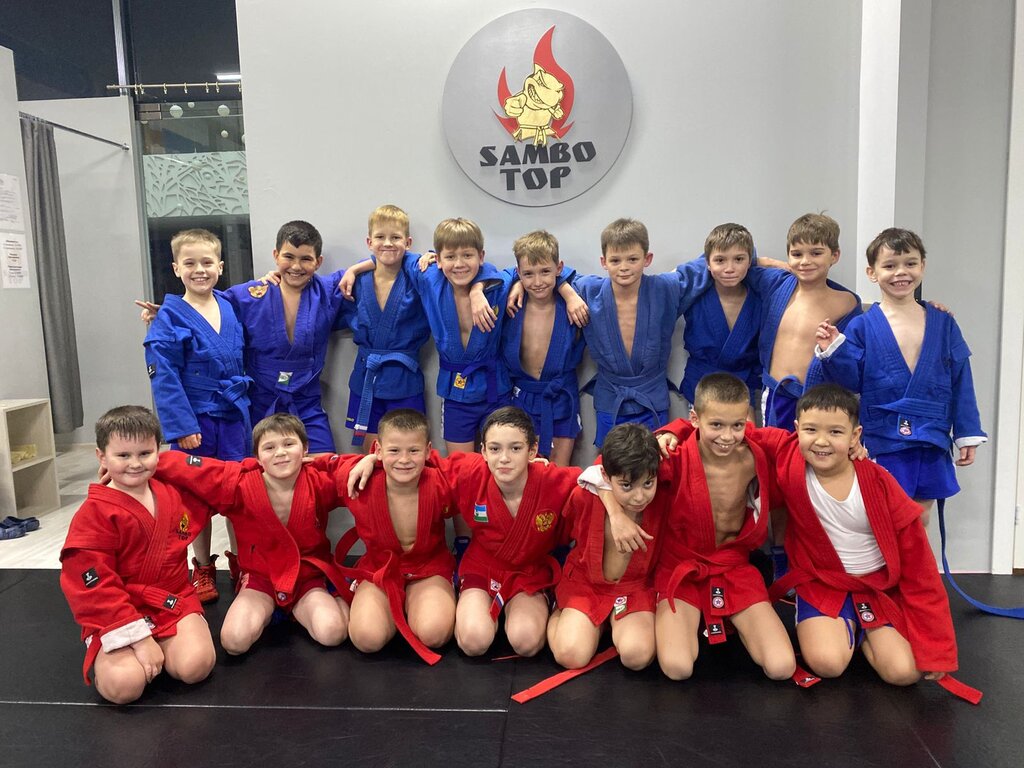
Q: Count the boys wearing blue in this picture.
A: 9